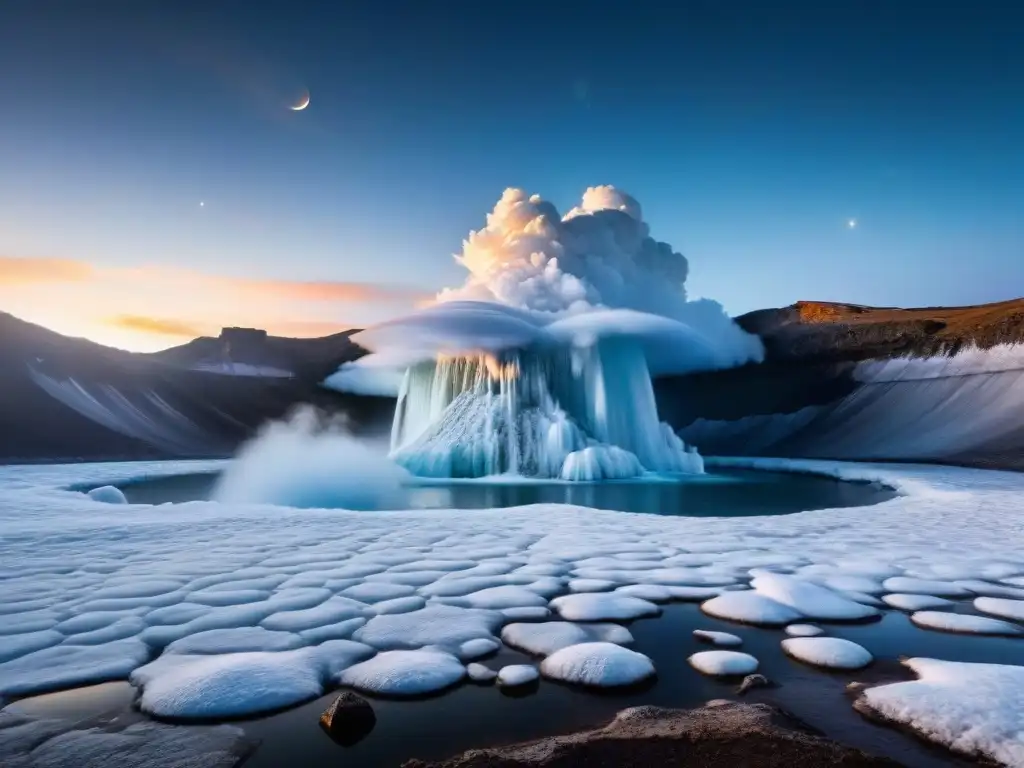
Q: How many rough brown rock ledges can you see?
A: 1